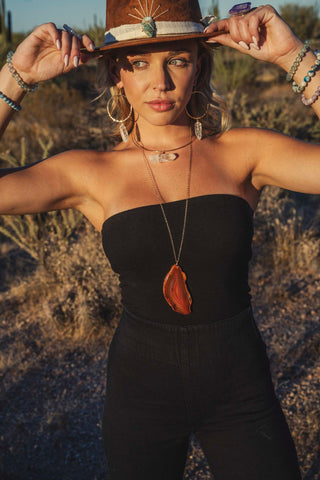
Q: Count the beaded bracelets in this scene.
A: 5